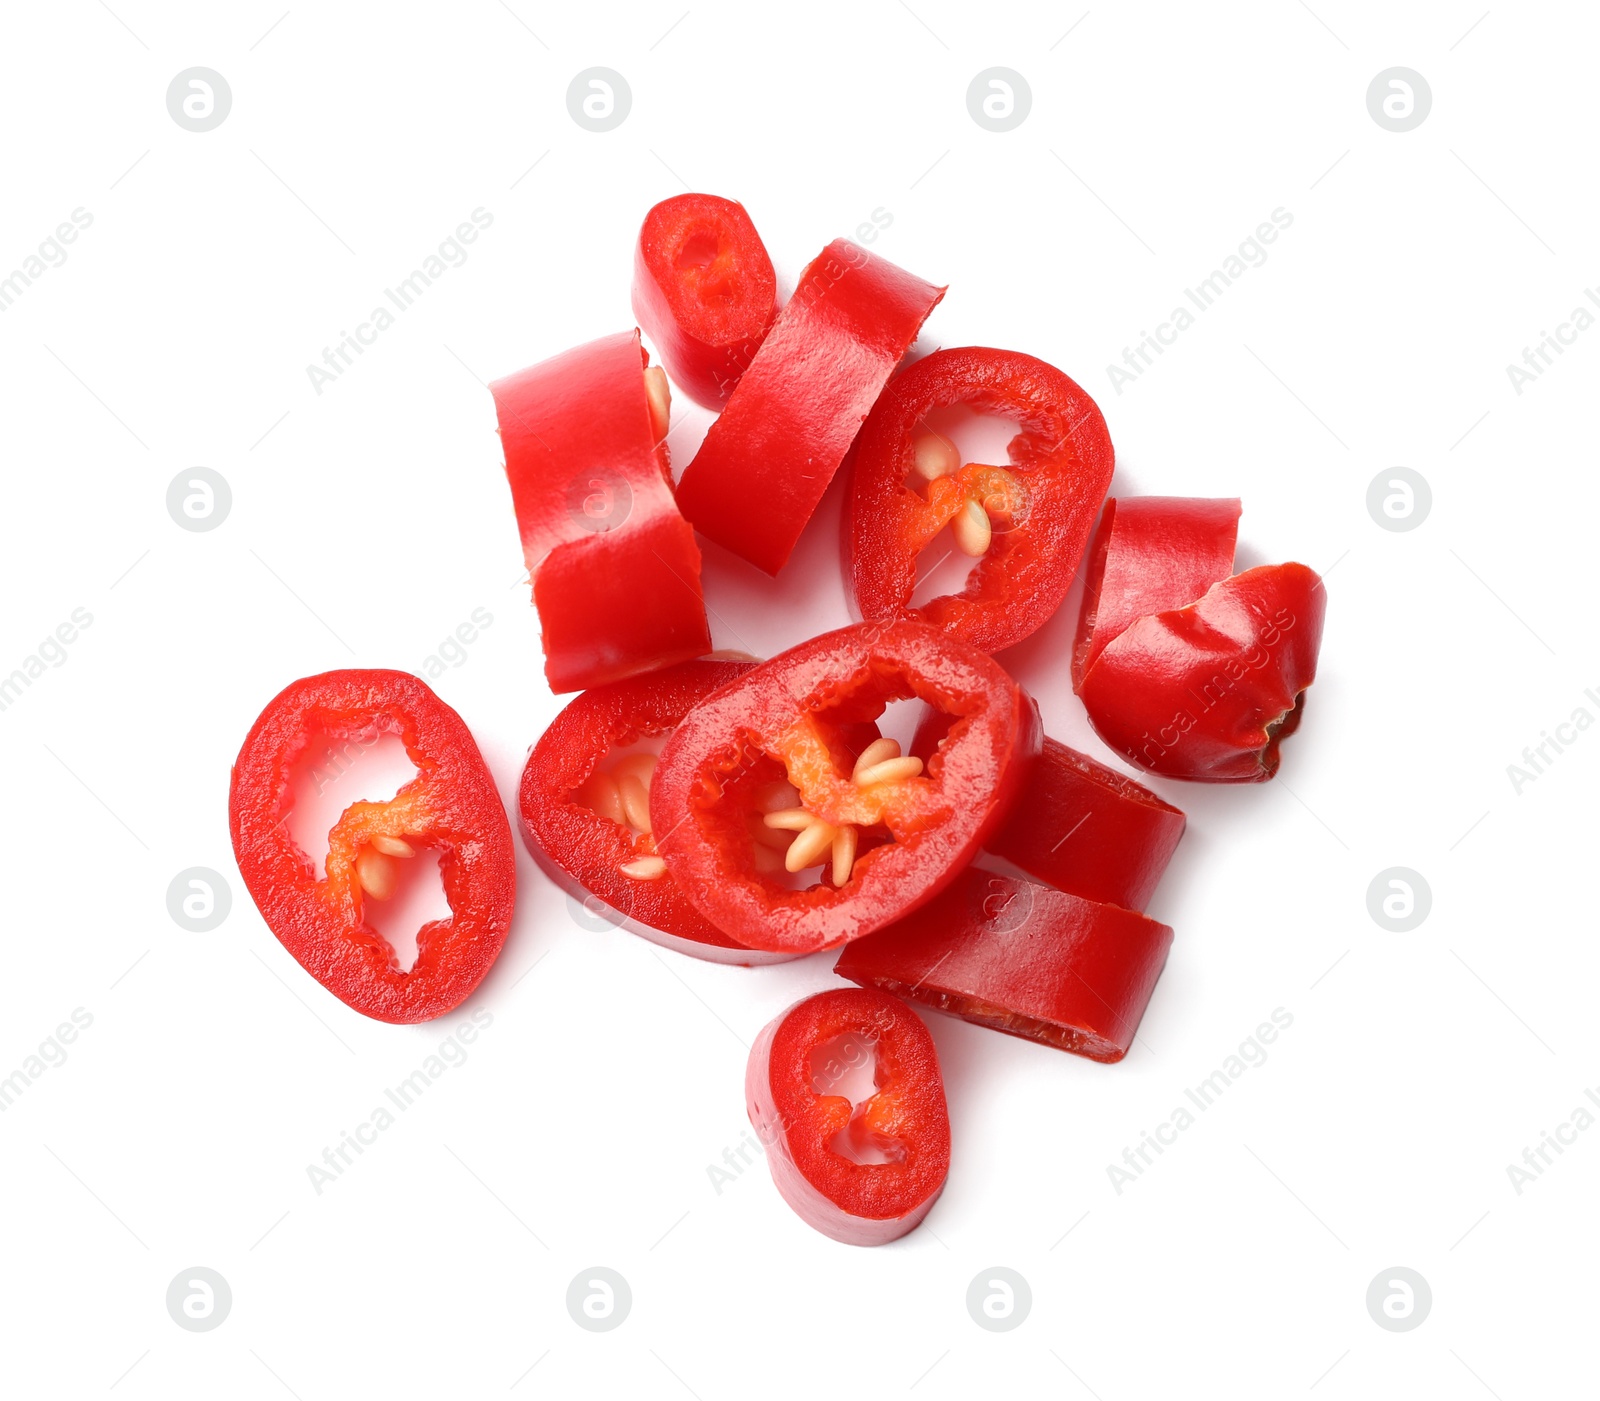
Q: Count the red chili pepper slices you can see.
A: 12